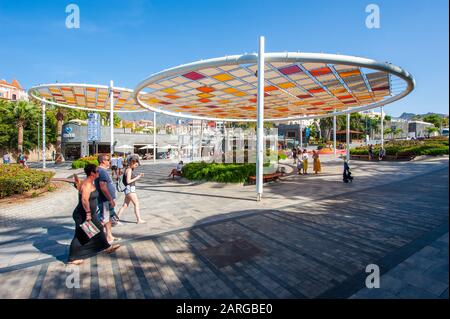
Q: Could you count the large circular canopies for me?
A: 2